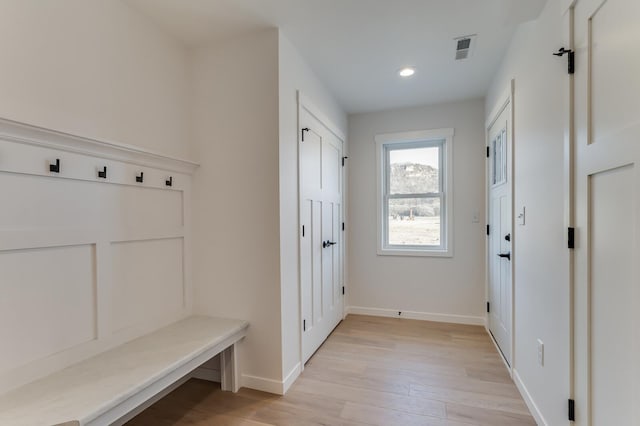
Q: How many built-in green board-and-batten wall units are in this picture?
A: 0